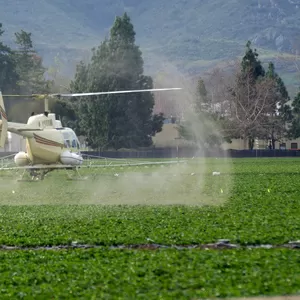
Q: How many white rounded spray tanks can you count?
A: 2